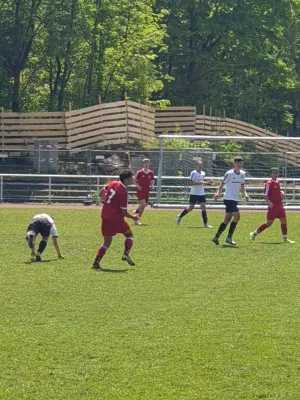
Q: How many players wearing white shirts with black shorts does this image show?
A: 3